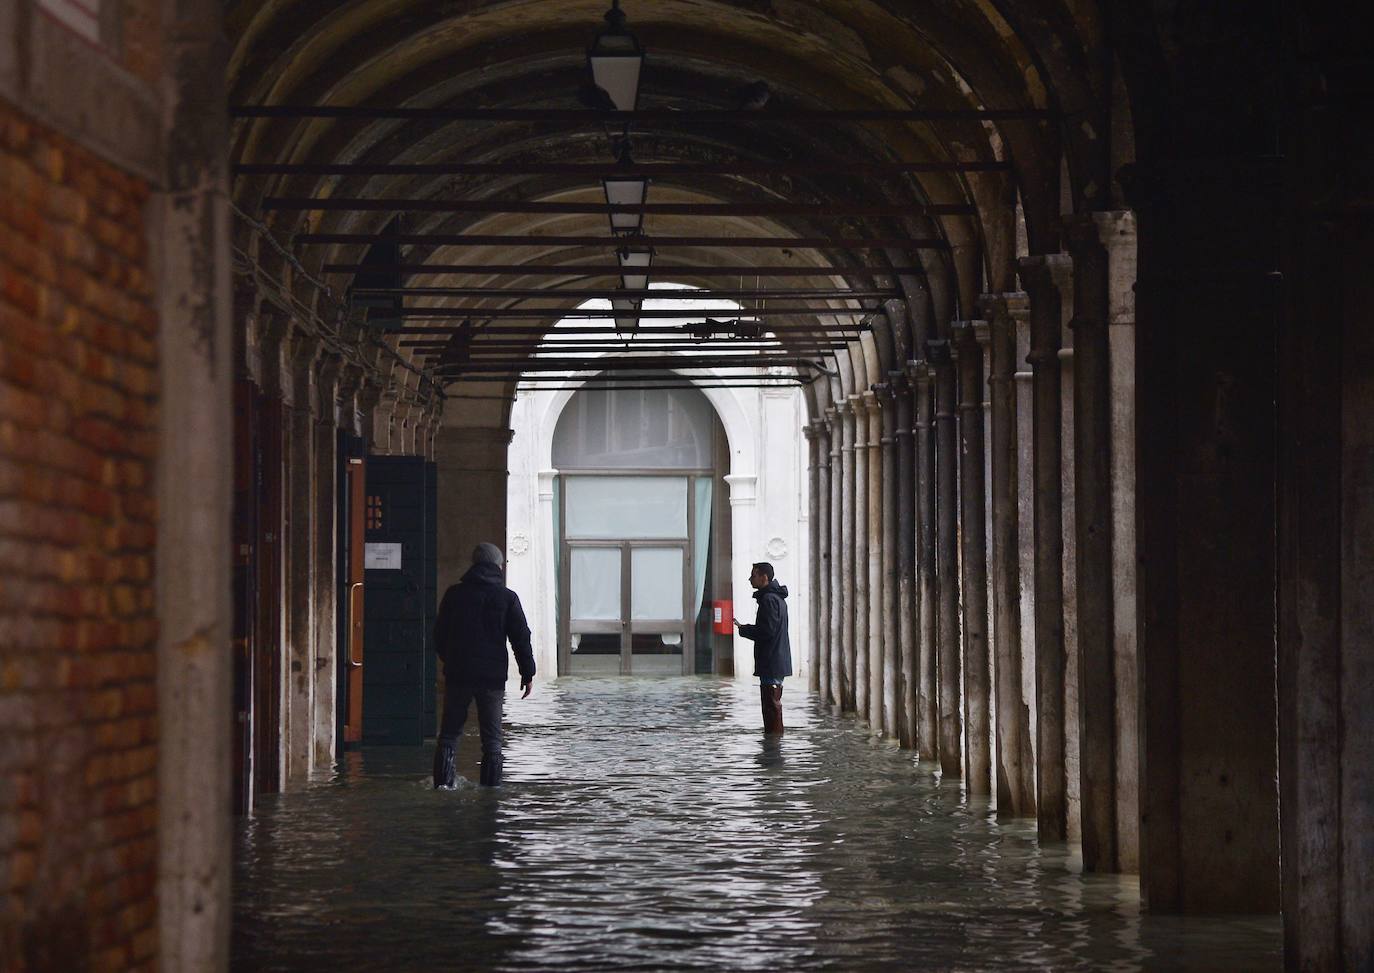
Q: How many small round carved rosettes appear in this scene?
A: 2